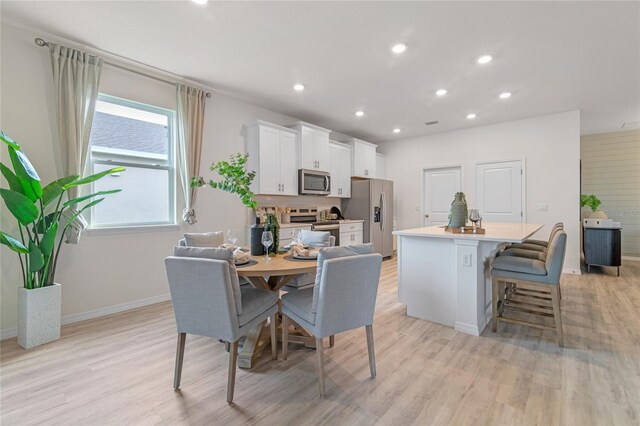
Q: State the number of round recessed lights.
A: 9